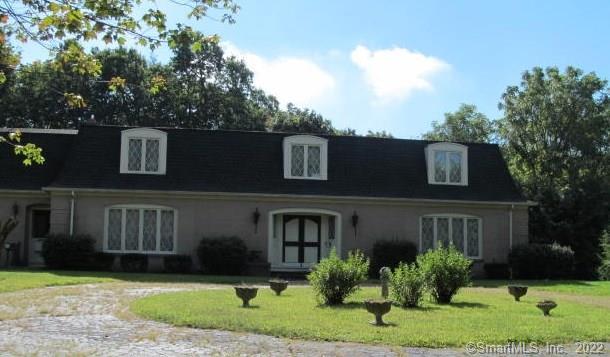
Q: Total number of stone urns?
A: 5